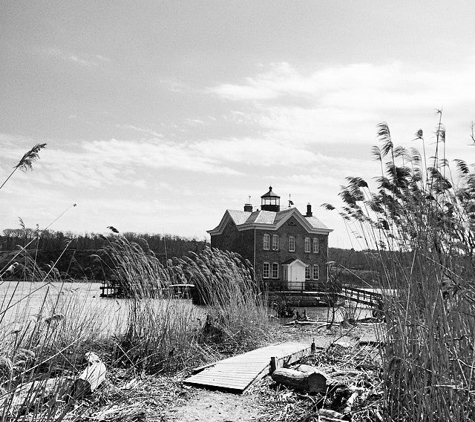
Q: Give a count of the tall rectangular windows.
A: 9